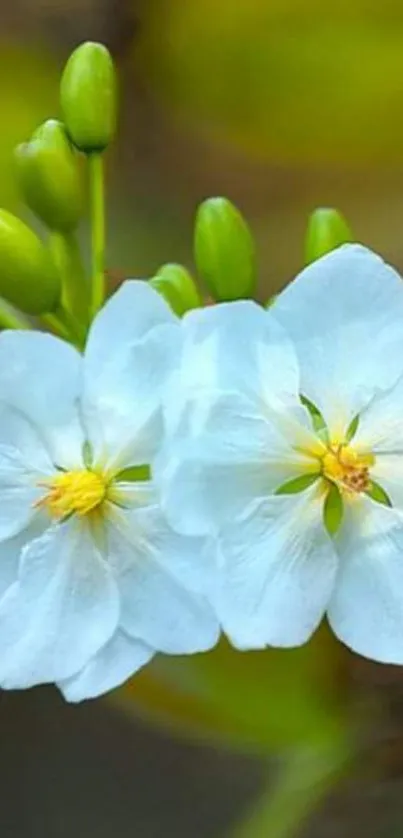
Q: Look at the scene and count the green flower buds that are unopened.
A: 6